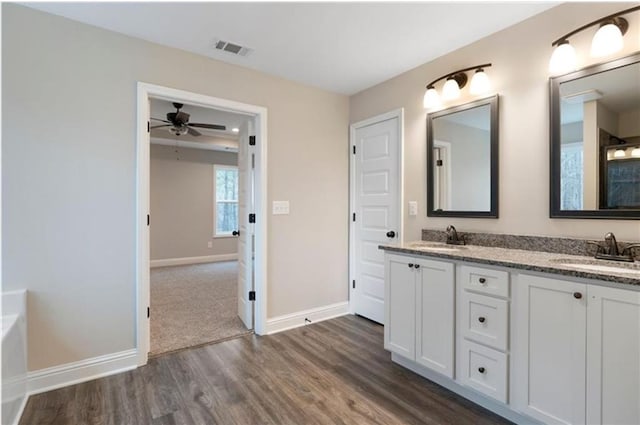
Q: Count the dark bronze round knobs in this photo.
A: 8